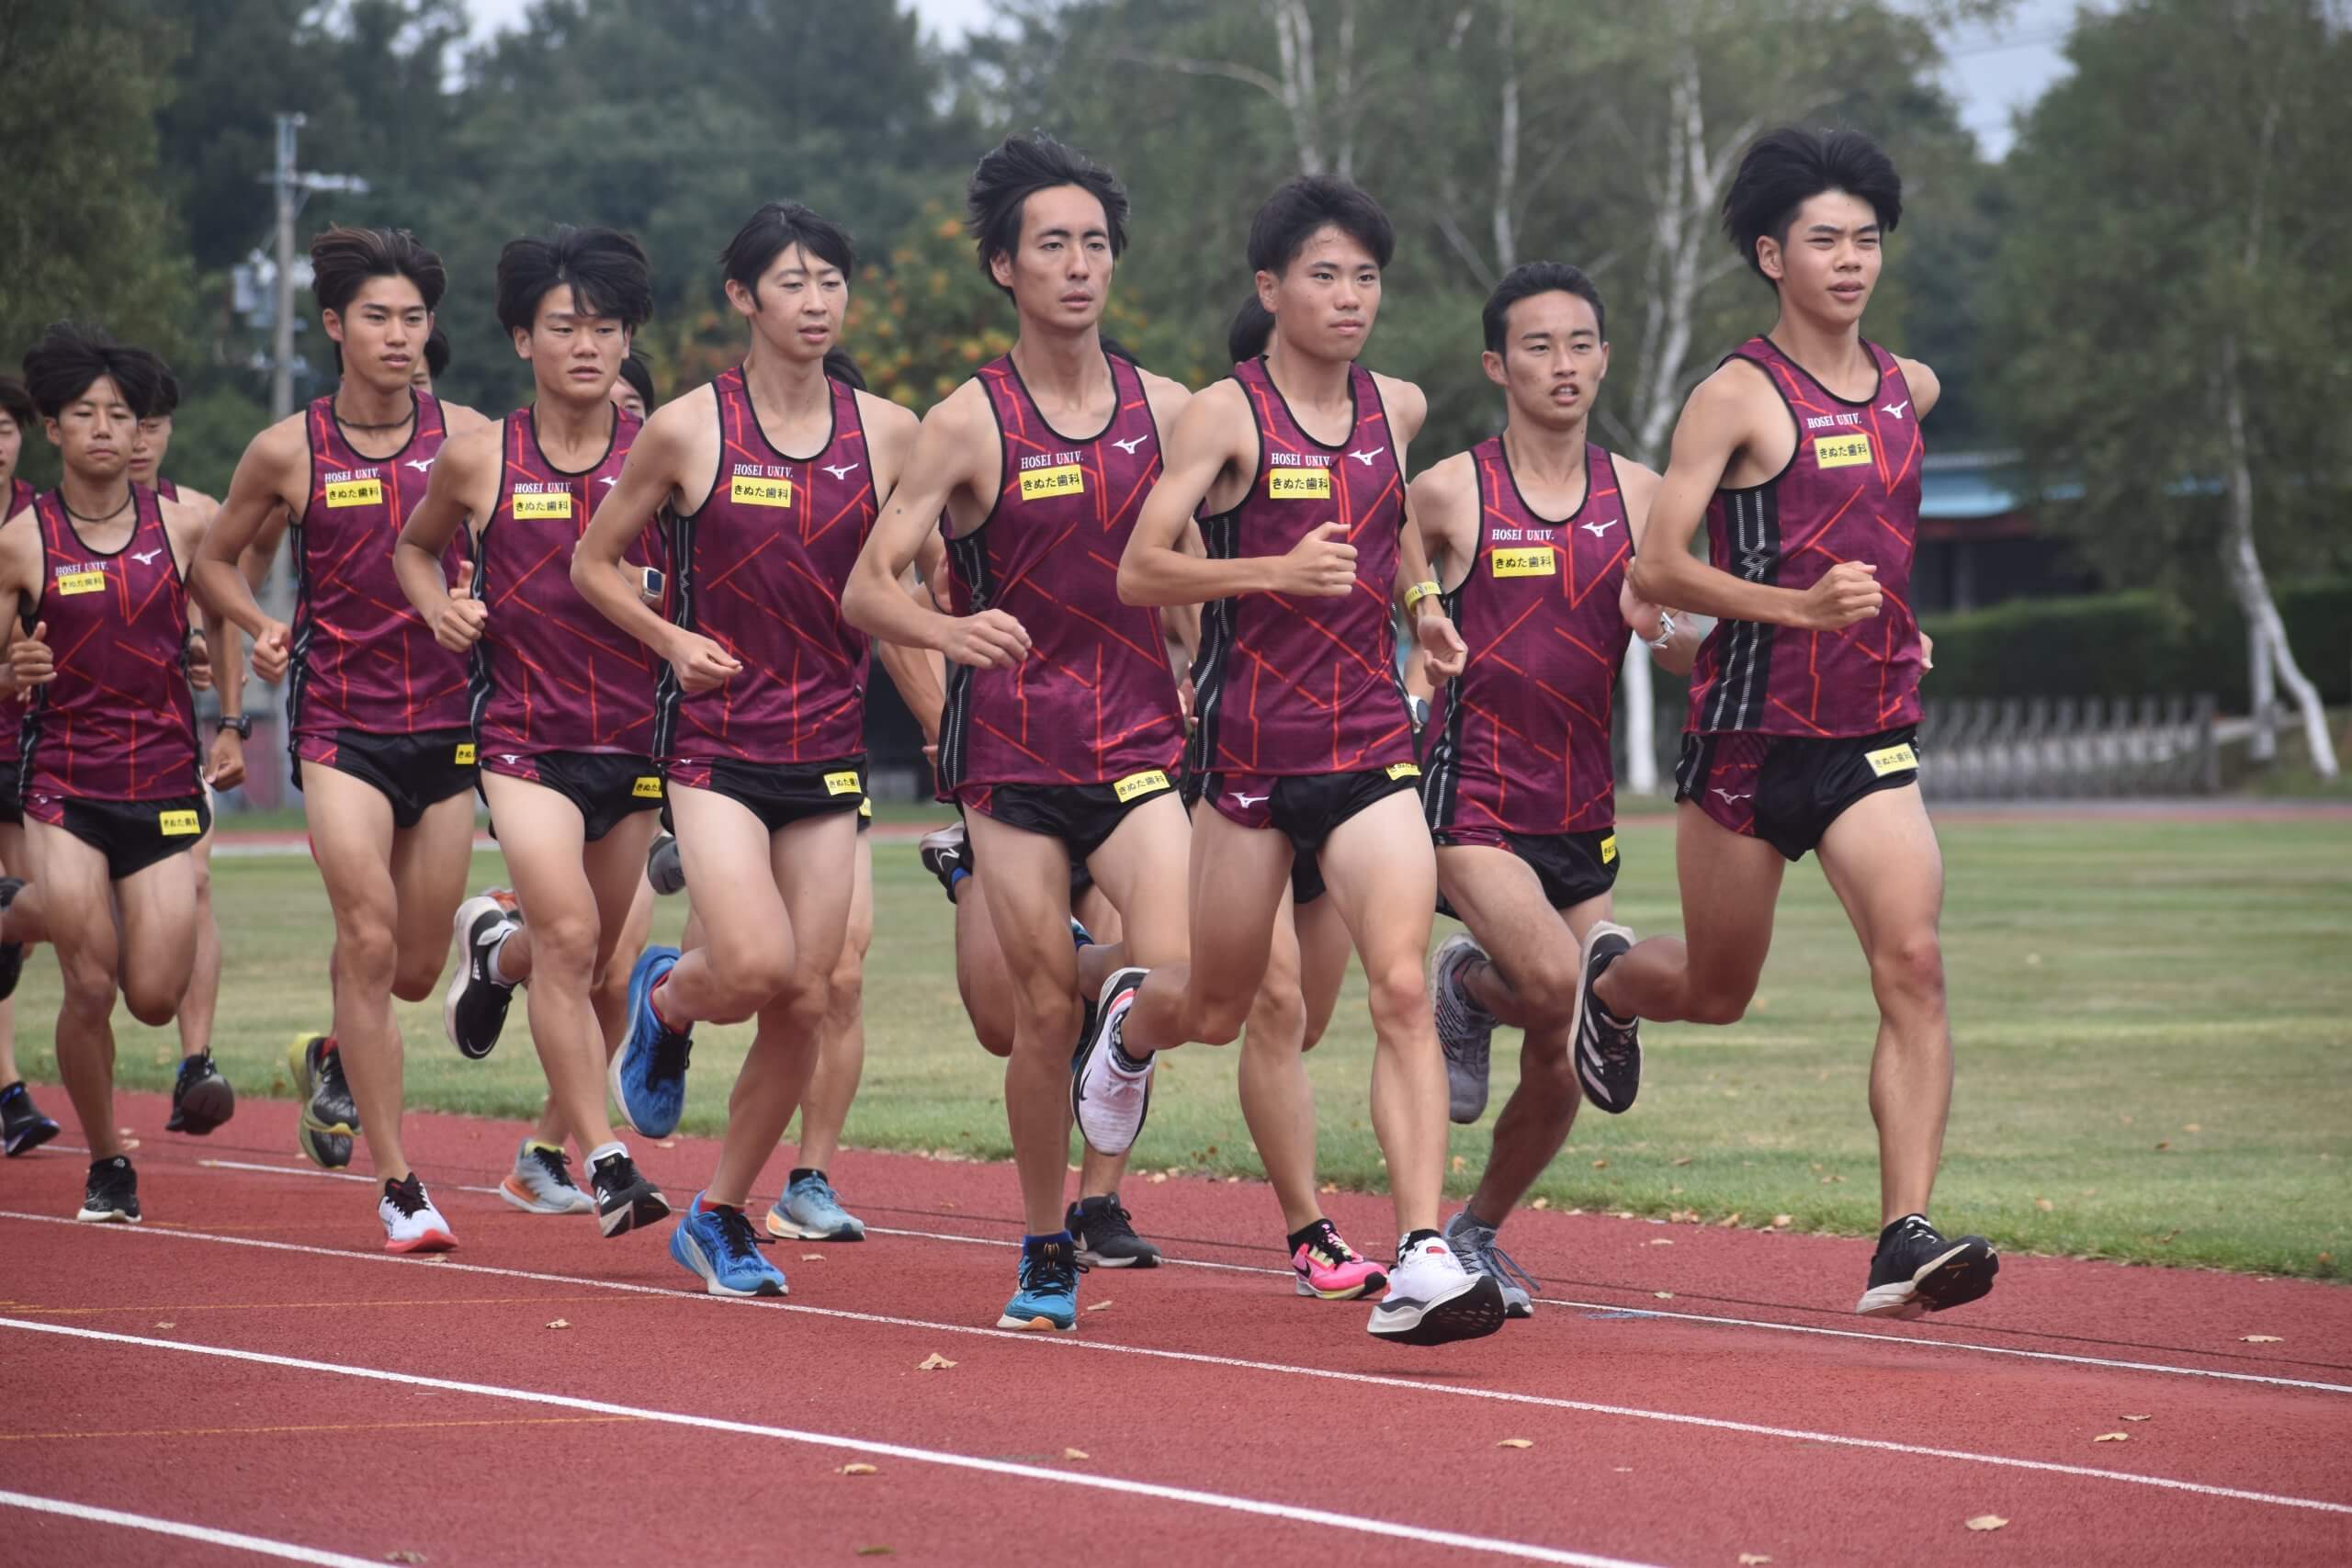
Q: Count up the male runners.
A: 15